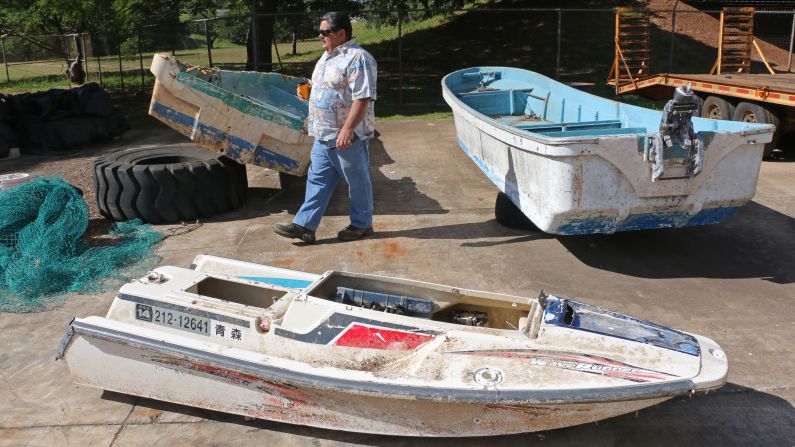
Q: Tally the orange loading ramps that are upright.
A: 2